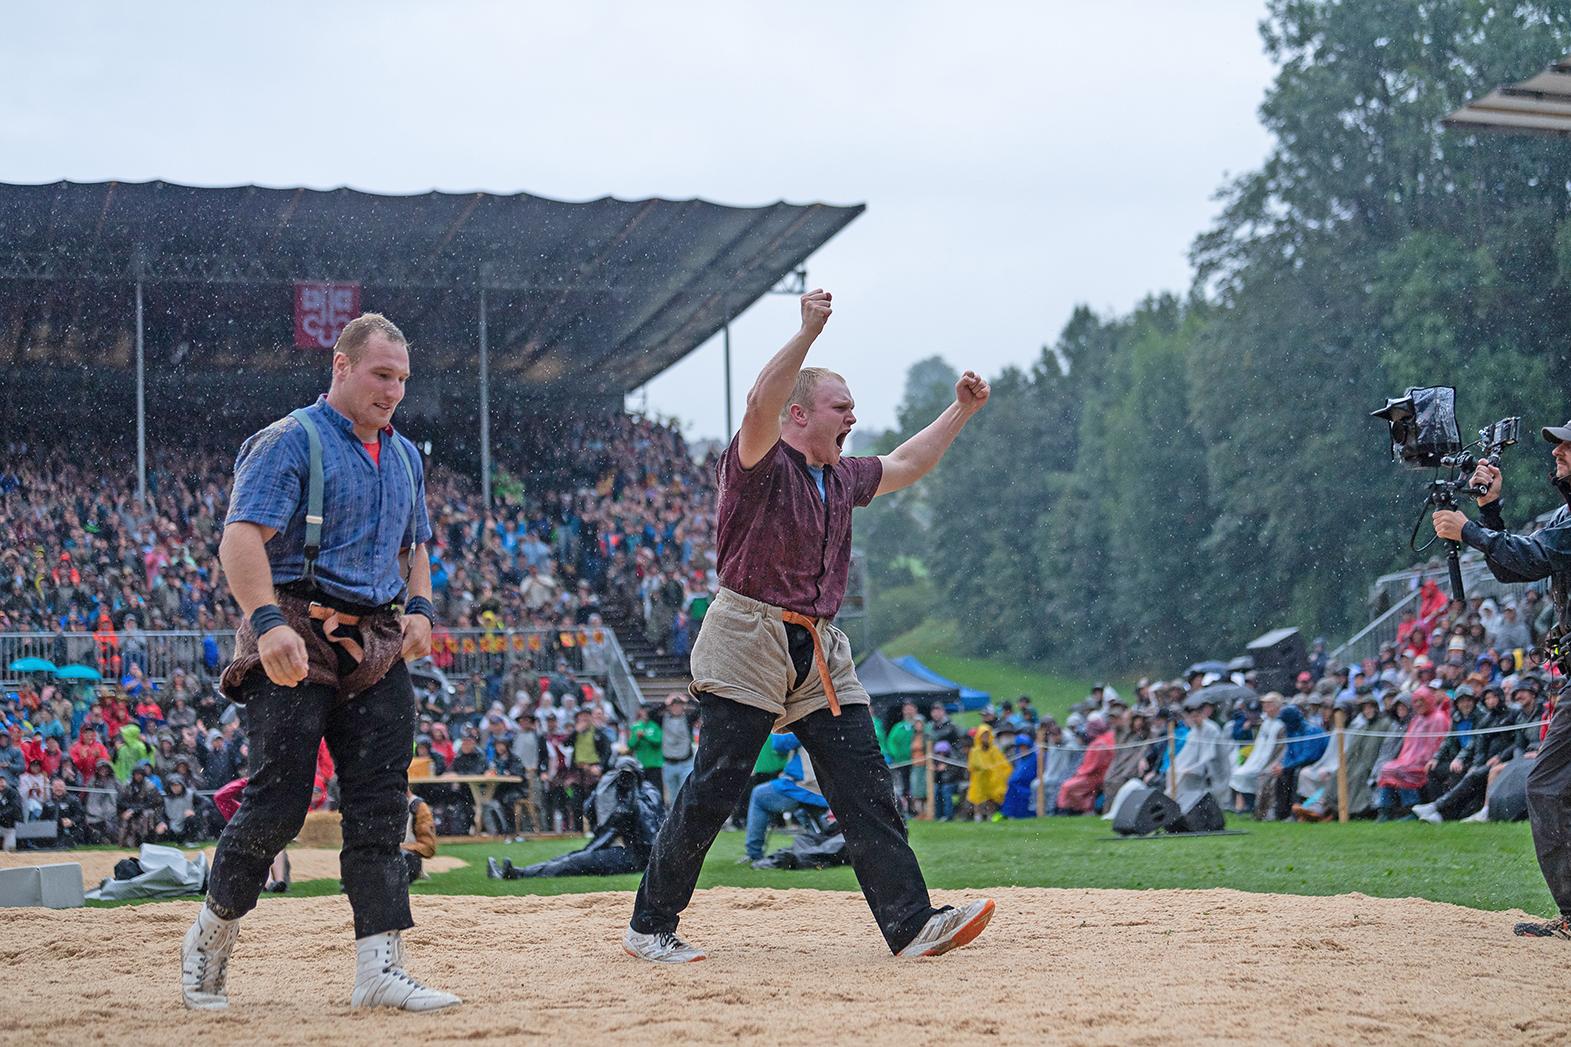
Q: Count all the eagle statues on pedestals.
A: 0